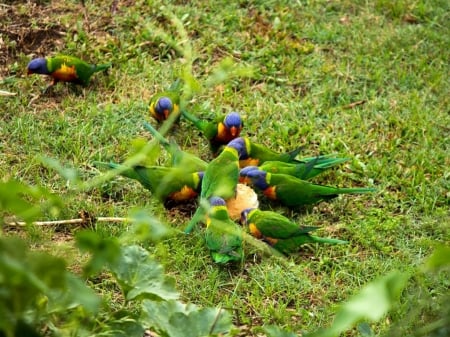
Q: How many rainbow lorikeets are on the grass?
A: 11